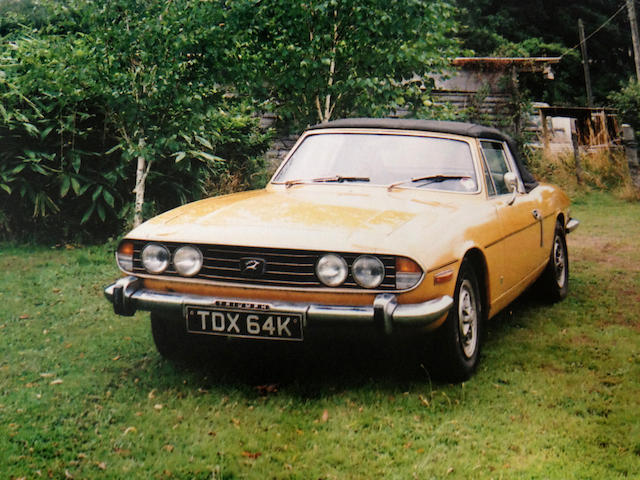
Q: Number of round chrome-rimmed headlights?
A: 4